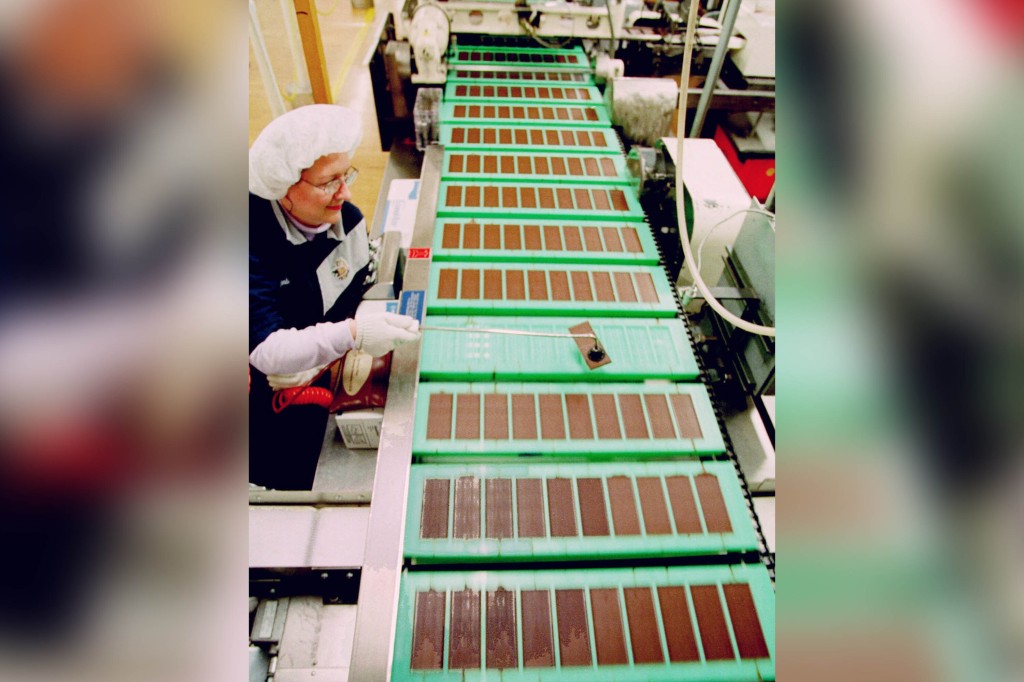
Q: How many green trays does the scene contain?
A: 13